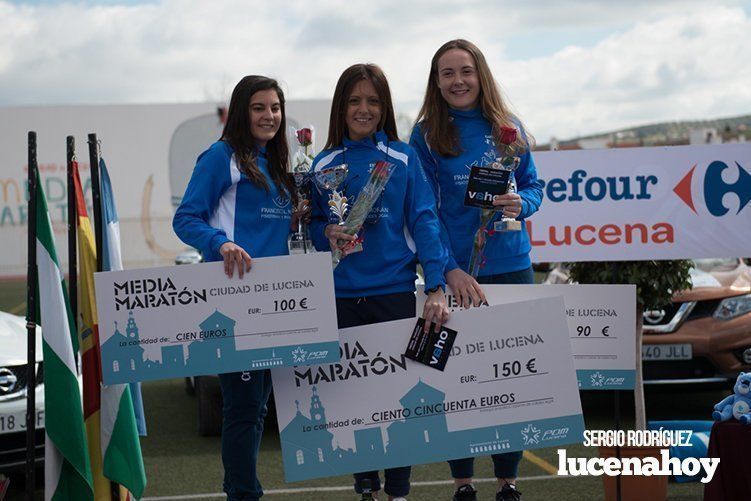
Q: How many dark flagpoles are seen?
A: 3